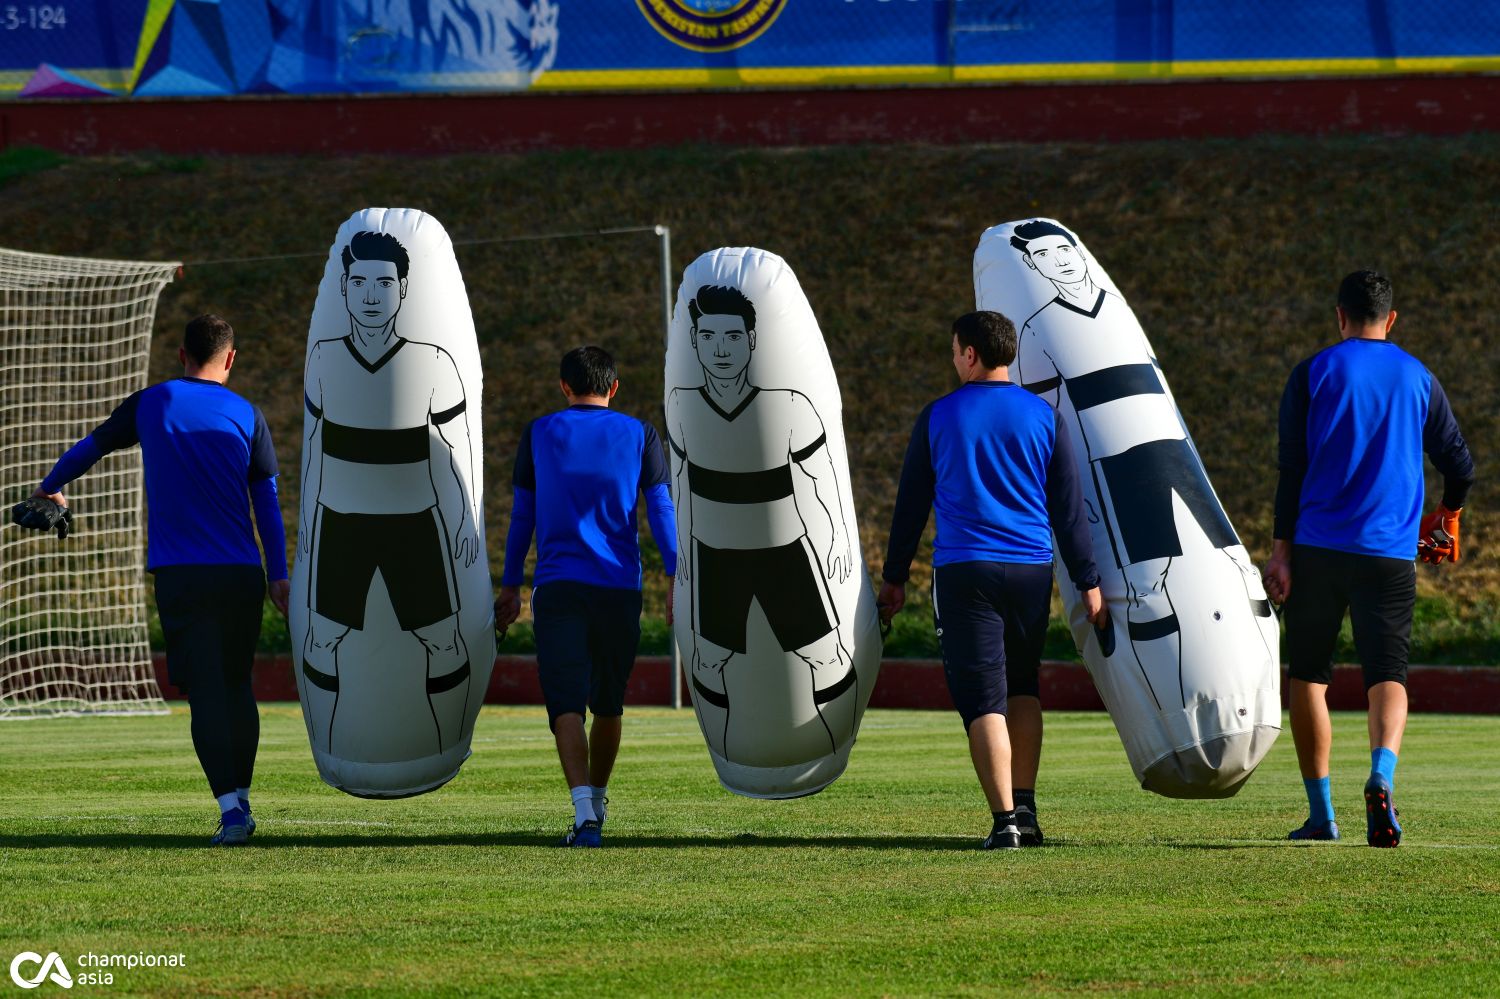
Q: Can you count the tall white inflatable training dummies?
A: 3